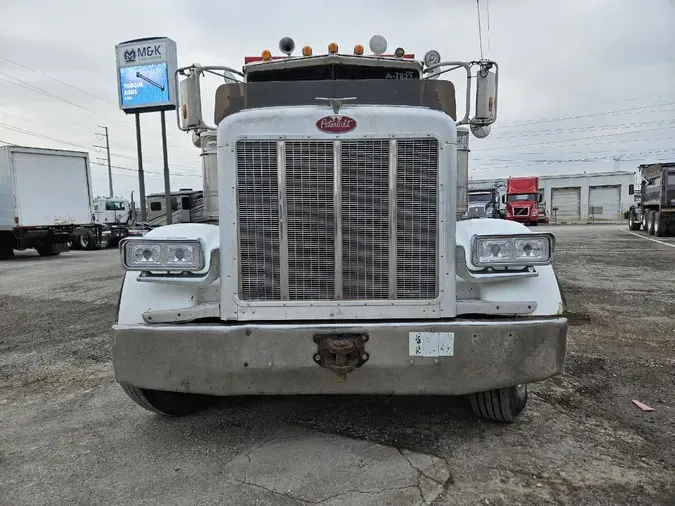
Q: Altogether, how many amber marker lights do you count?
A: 4